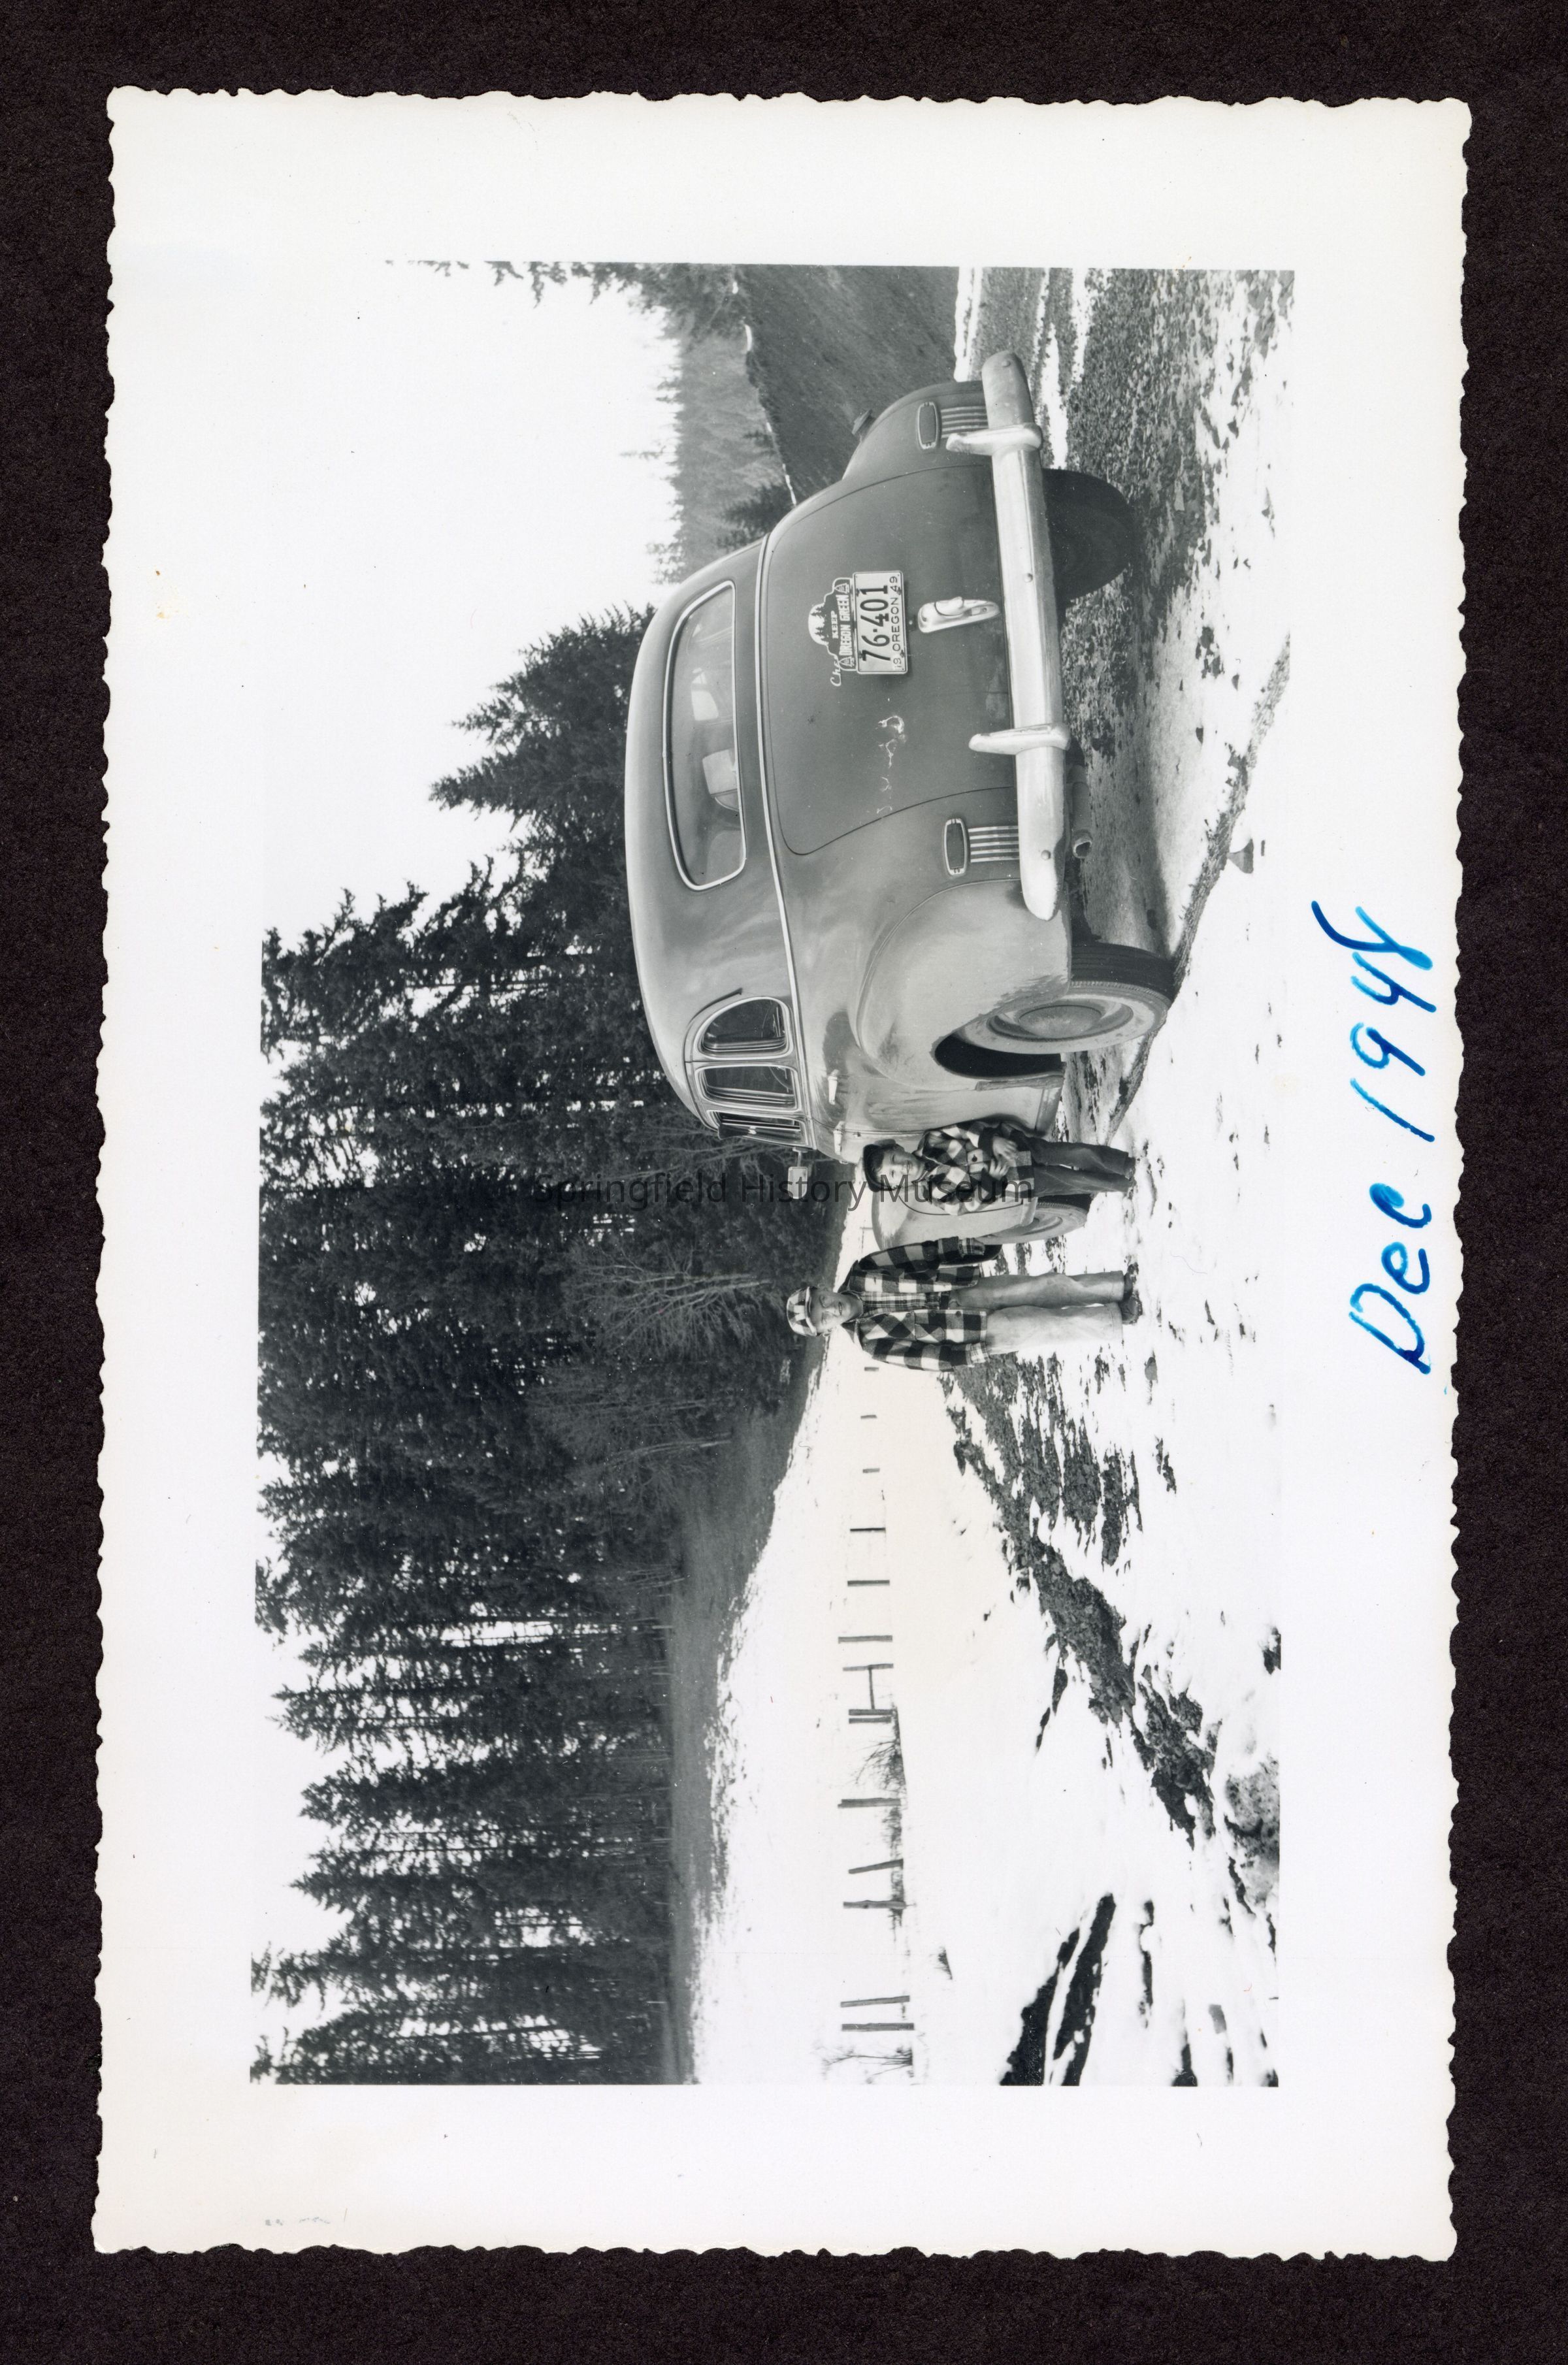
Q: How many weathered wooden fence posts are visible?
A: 14